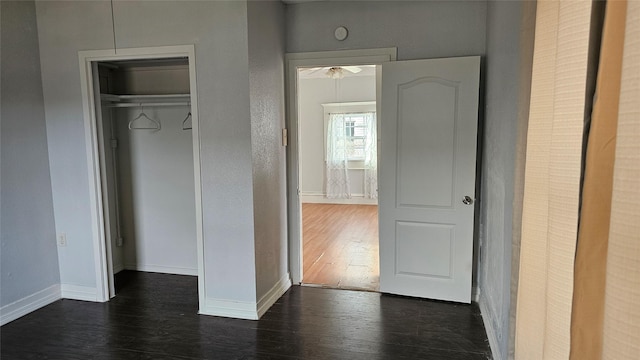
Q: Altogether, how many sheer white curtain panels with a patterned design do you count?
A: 2